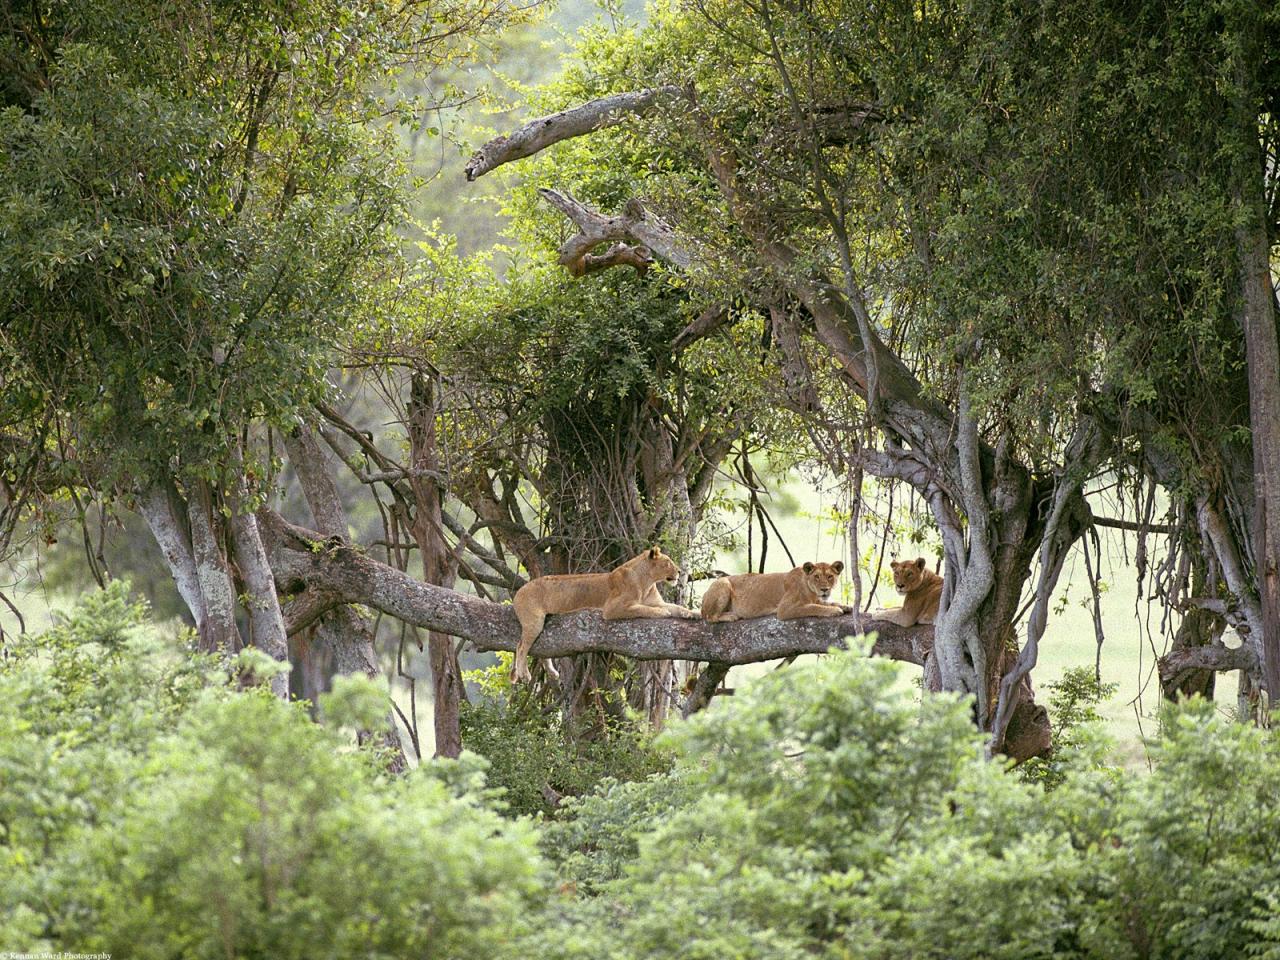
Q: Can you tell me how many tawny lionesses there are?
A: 3